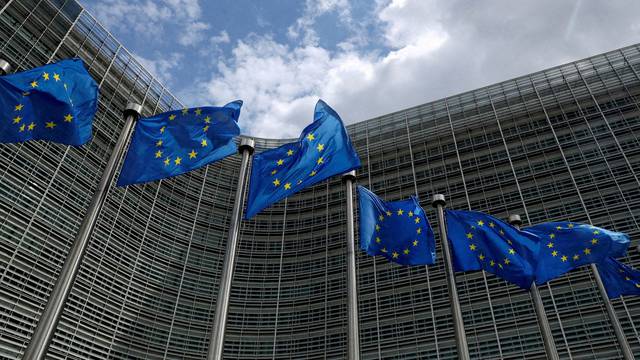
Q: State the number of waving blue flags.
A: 7